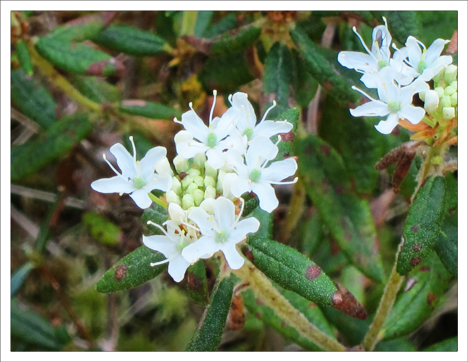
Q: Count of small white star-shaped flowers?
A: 9